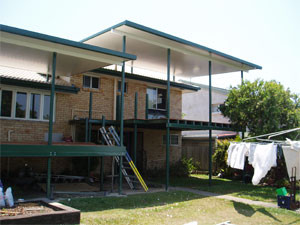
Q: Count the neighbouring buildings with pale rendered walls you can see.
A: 1